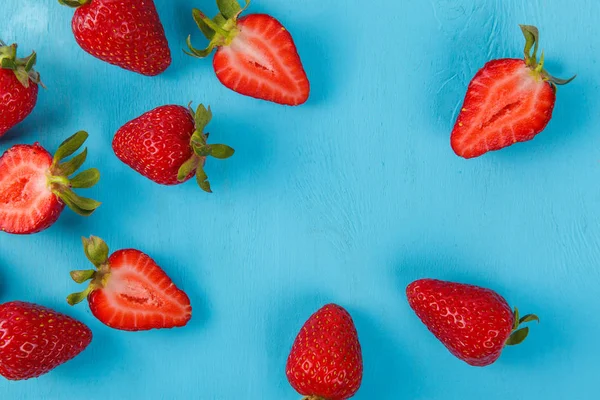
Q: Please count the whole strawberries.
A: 6